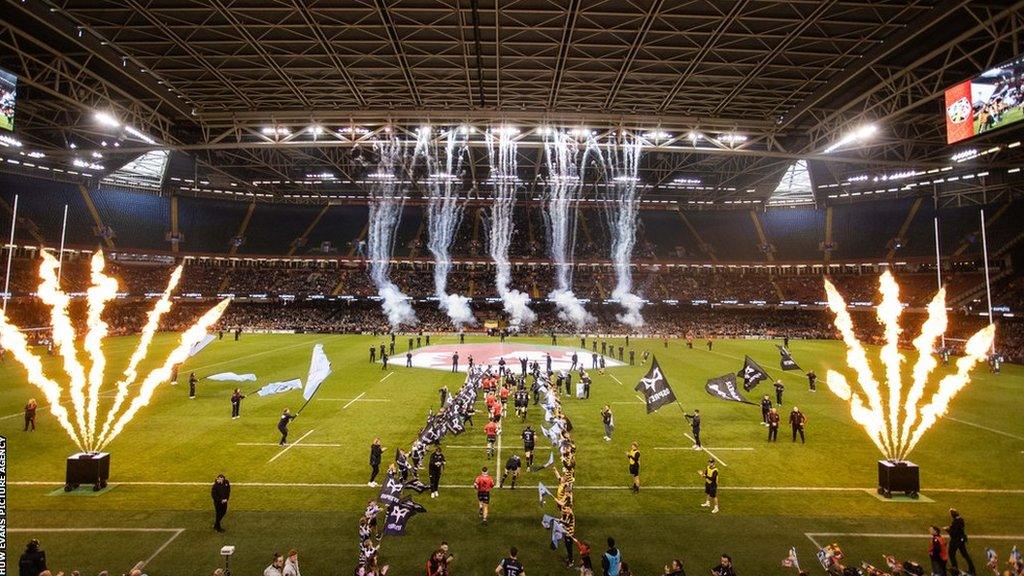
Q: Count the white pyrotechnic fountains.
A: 5